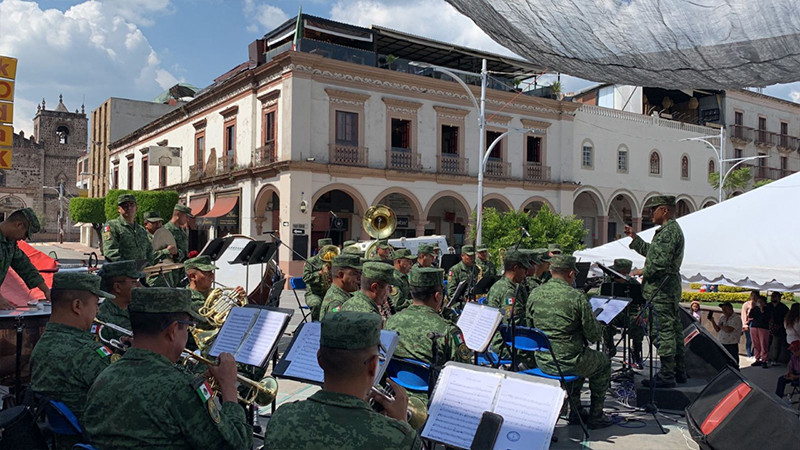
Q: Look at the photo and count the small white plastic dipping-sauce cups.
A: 0